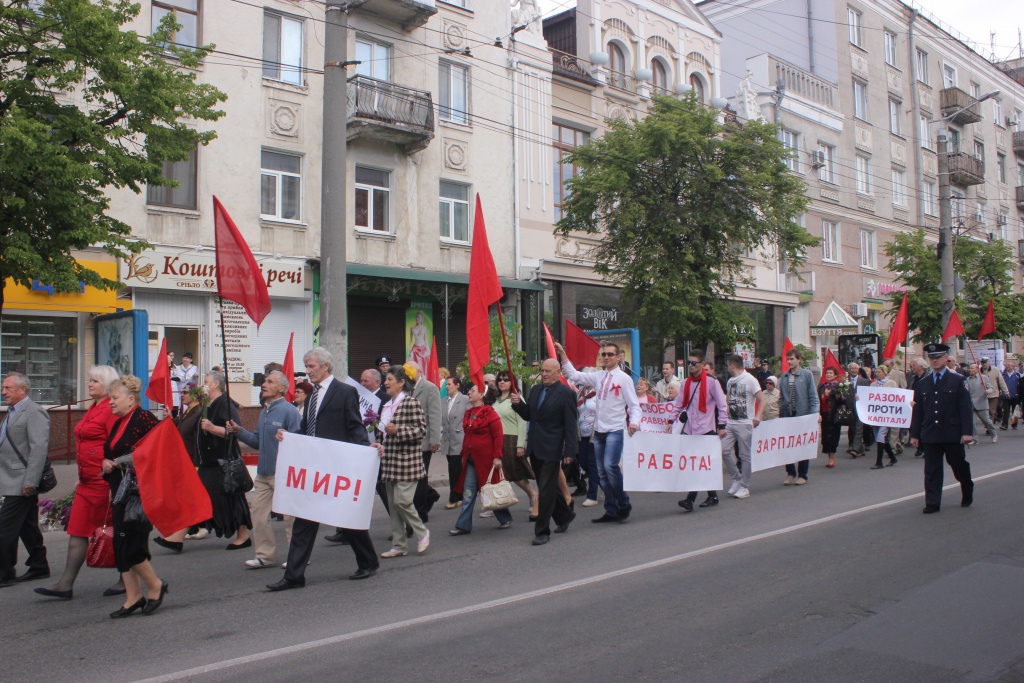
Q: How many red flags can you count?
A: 13